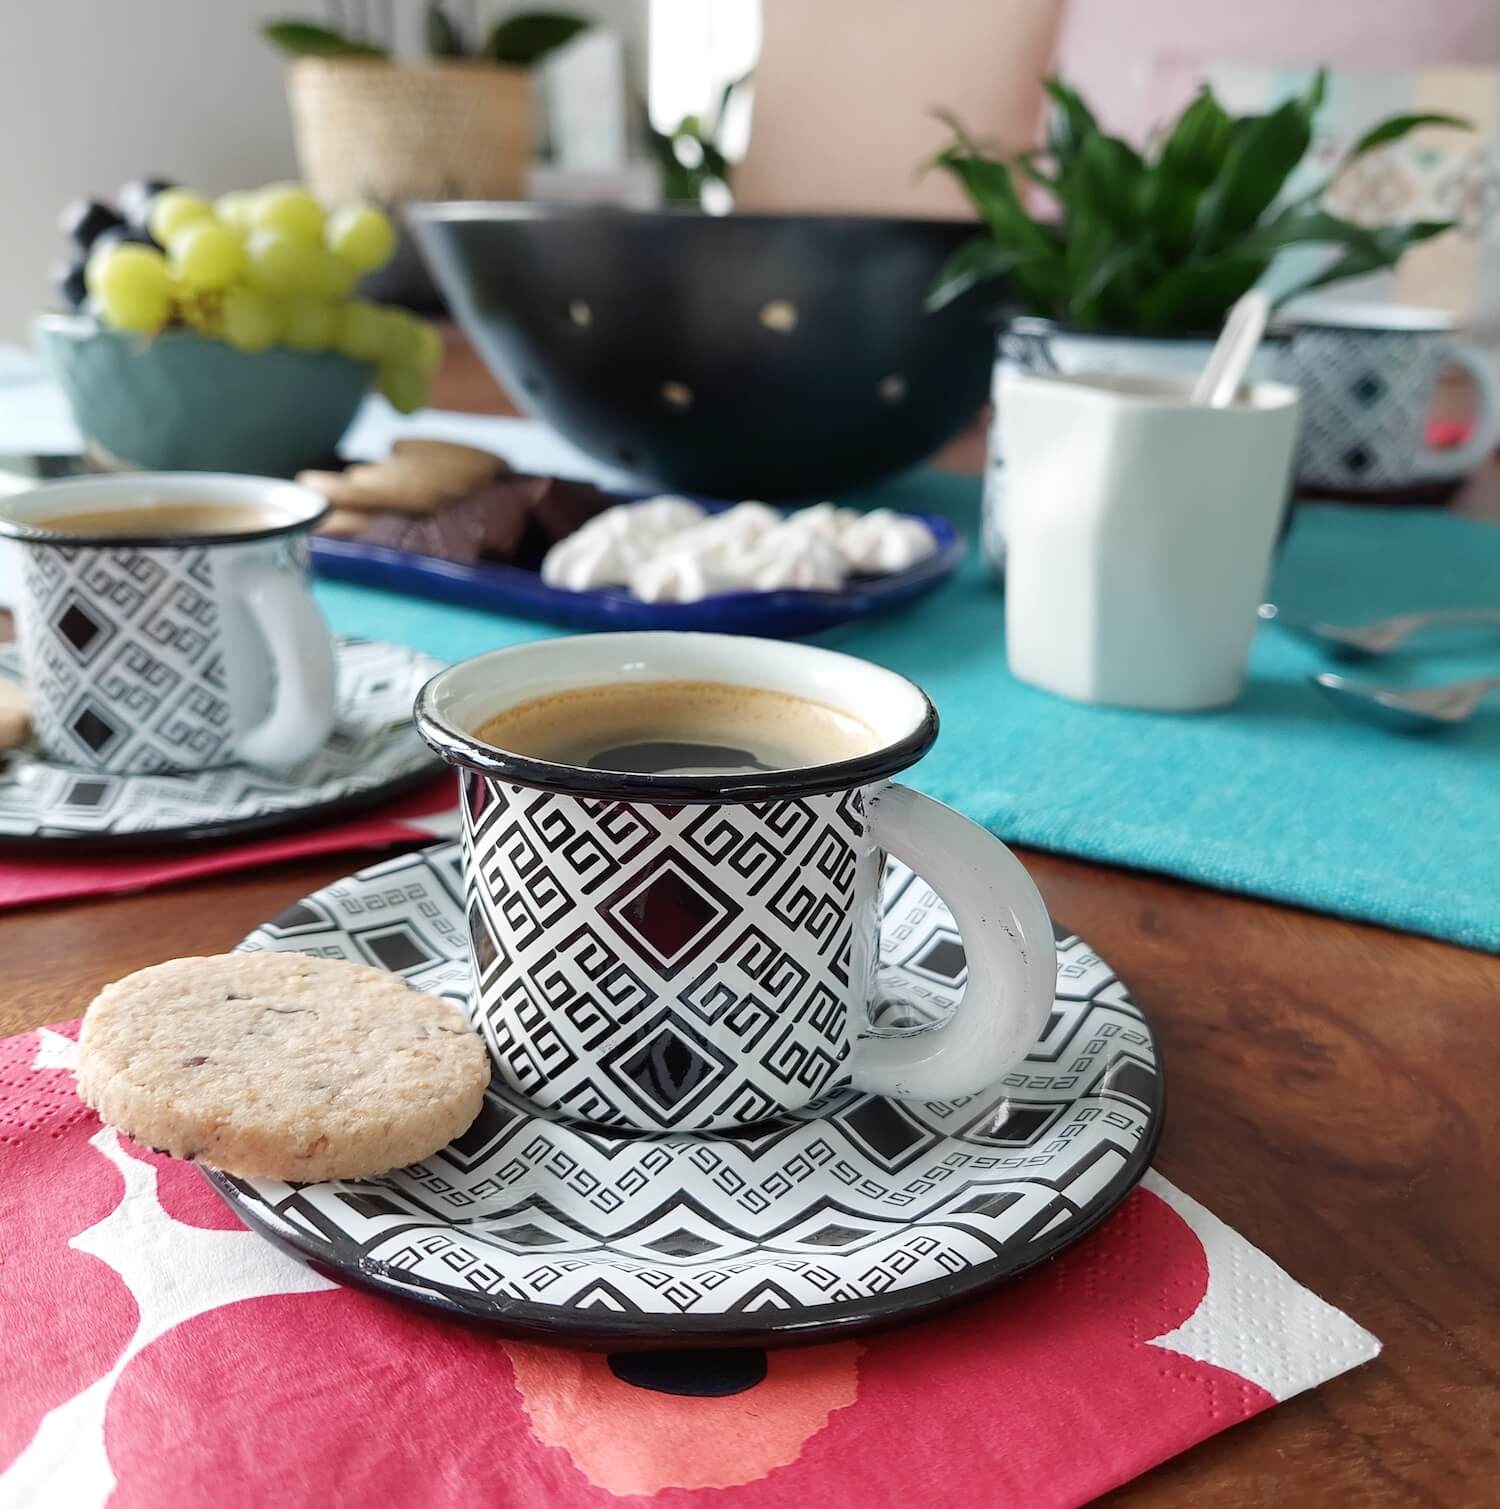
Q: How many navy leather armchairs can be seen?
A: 0